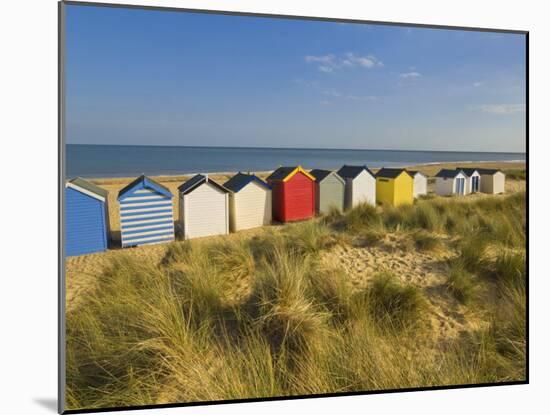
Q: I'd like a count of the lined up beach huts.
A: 12